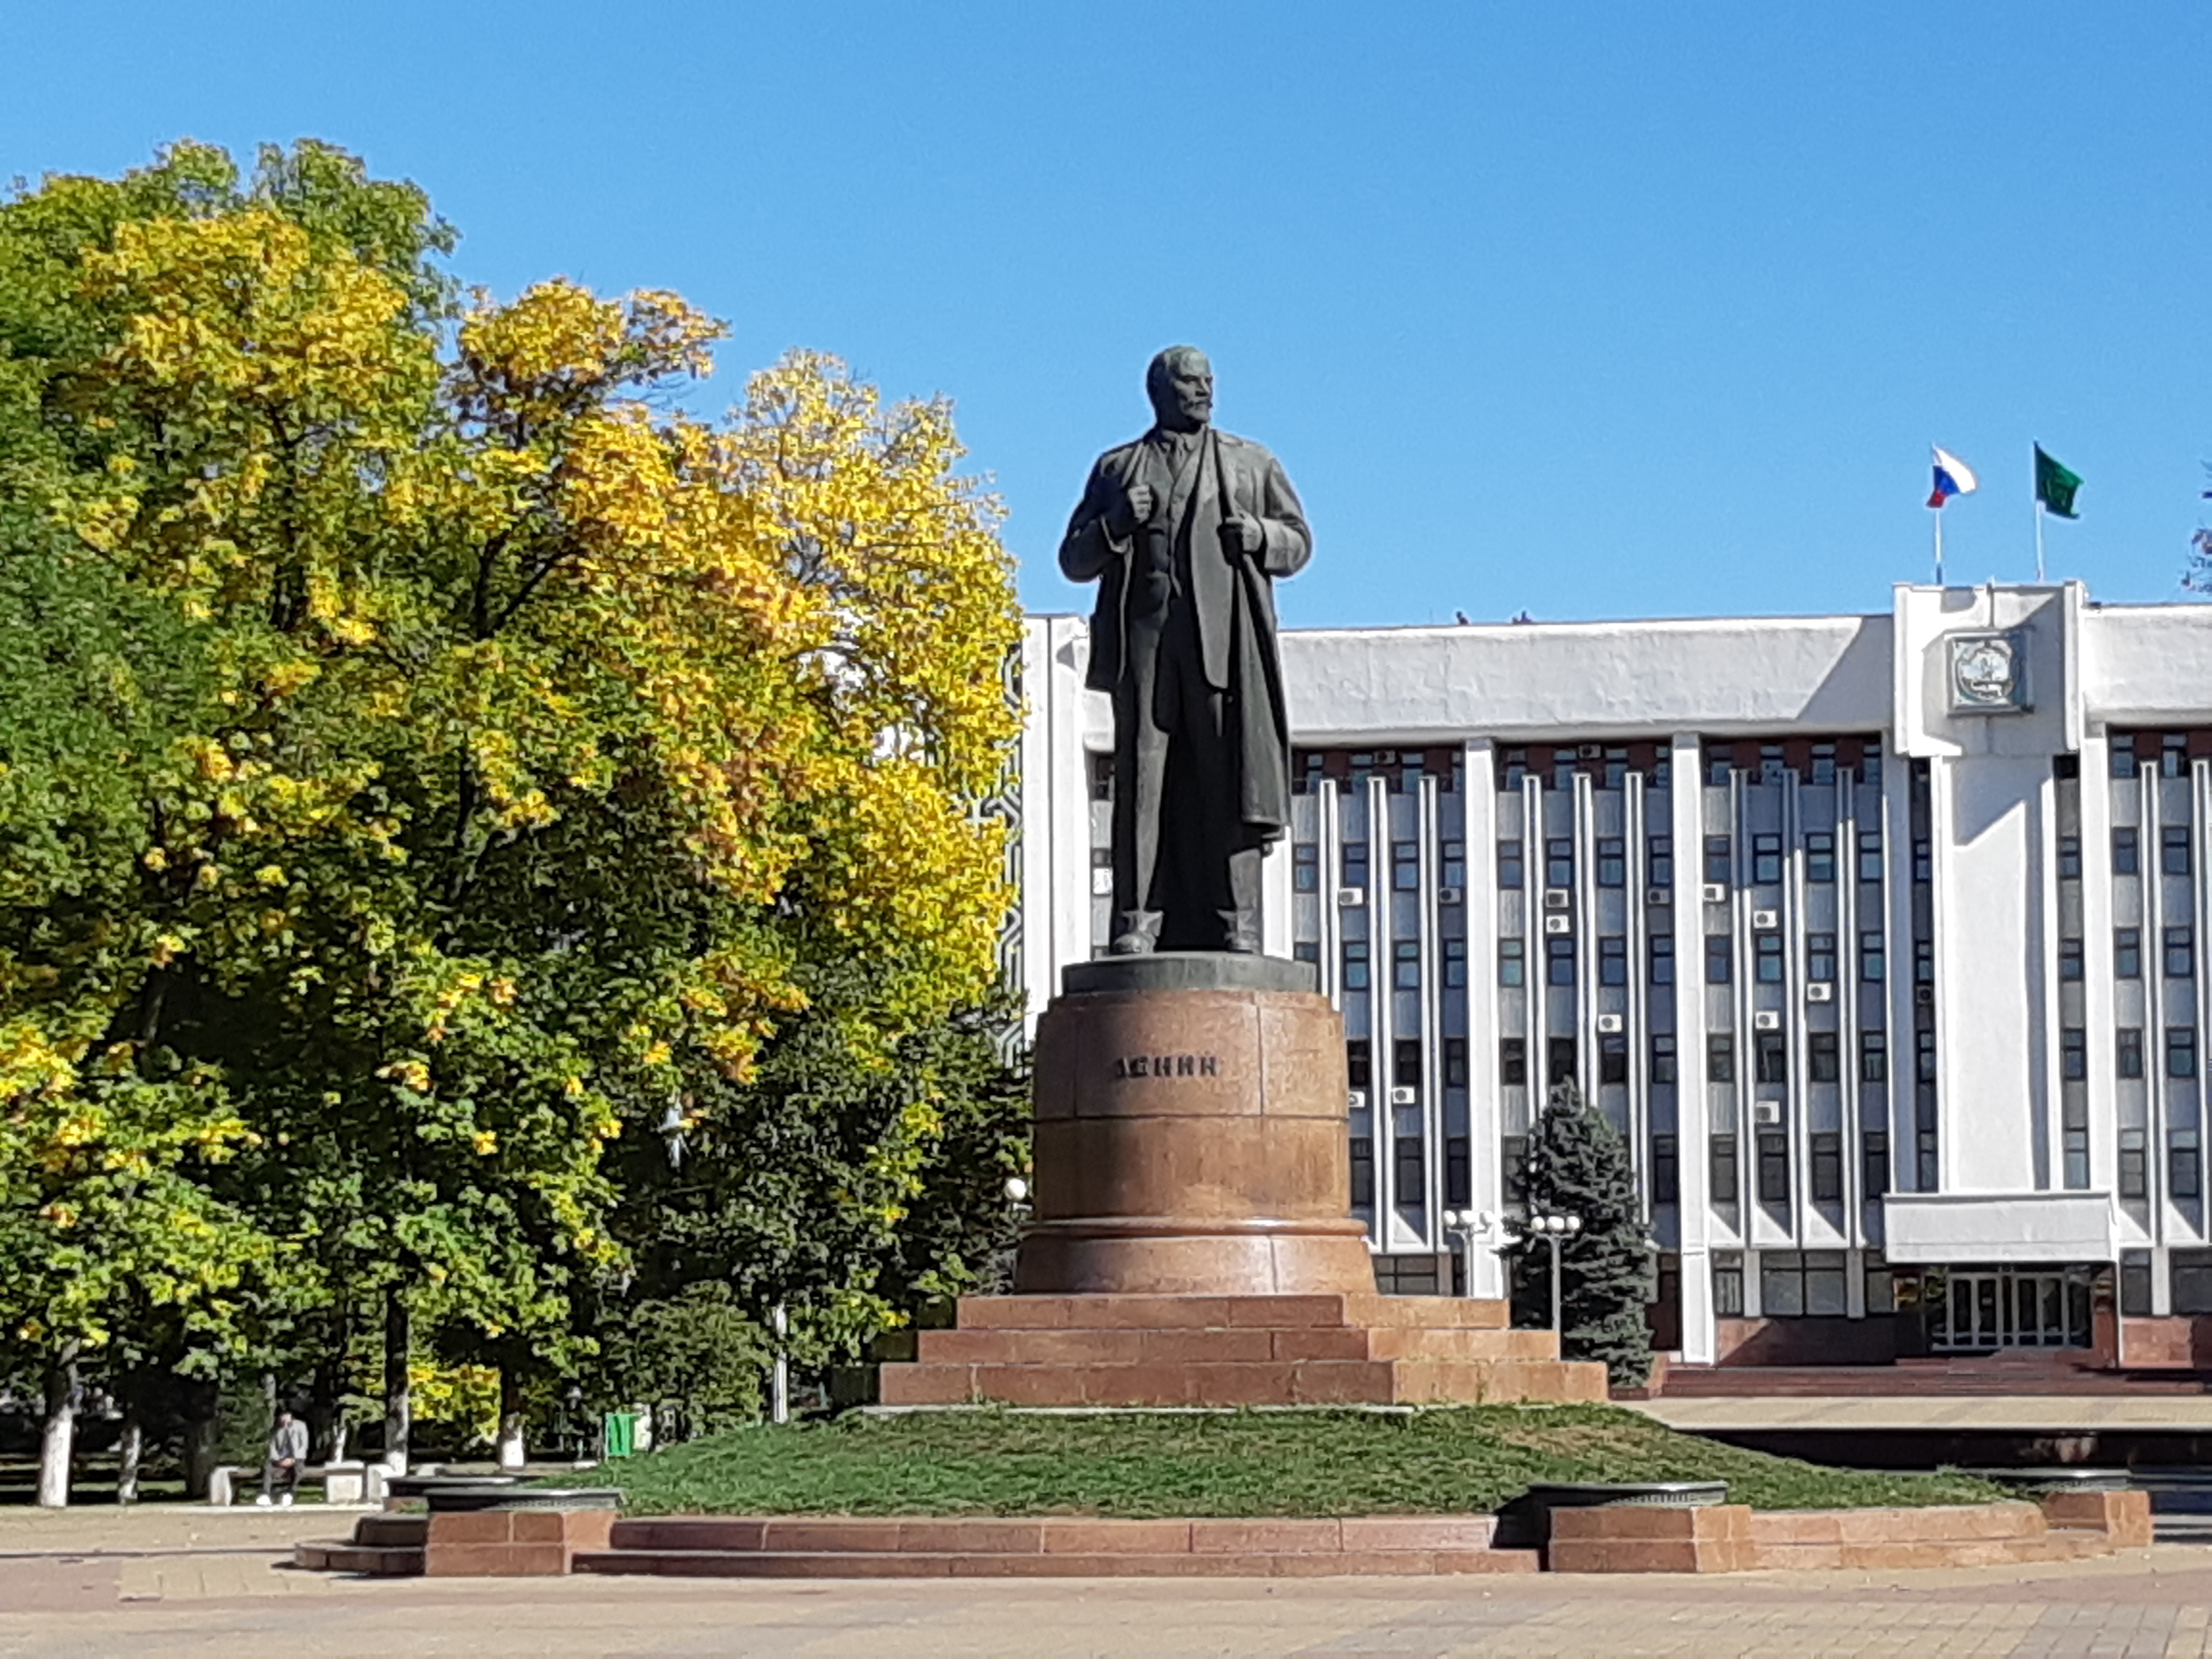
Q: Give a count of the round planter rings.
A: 4